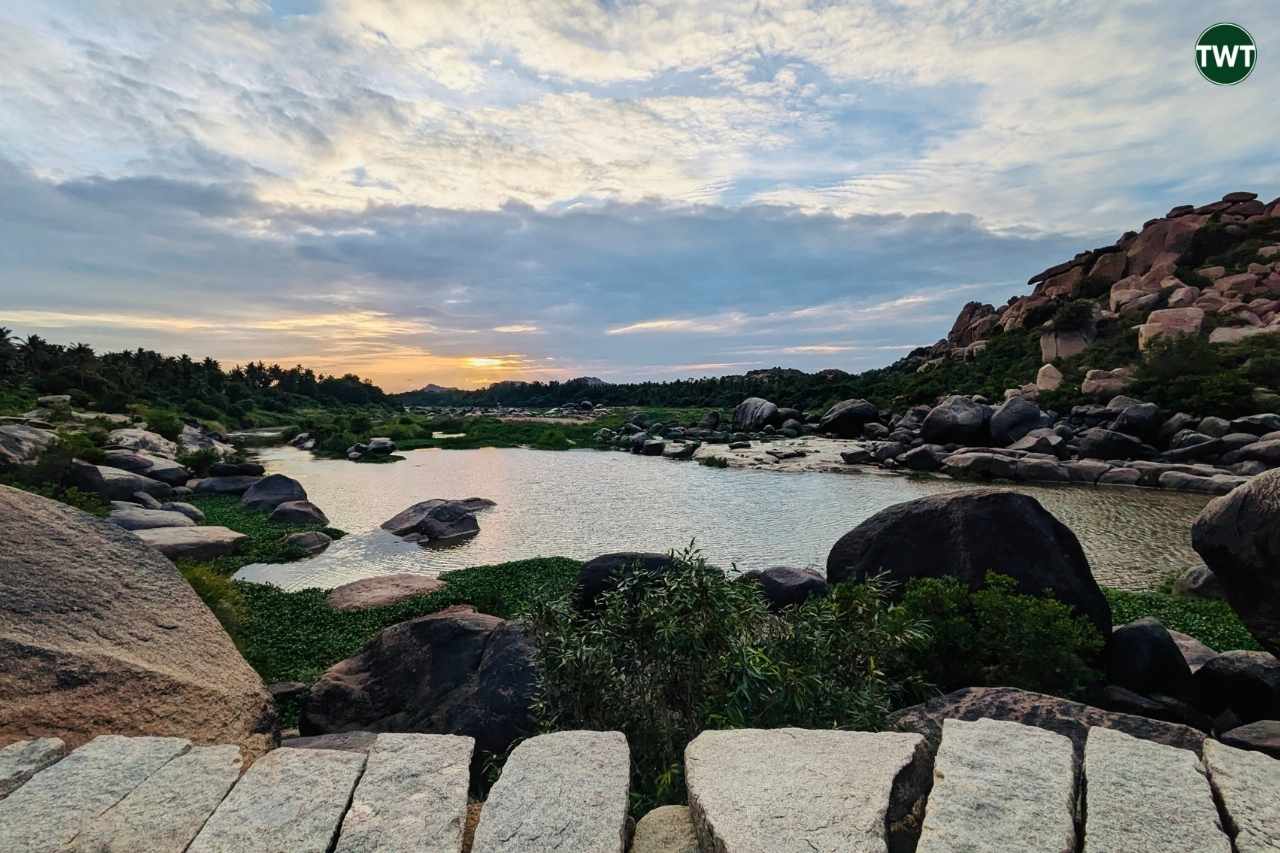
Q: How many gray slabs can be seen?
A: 10